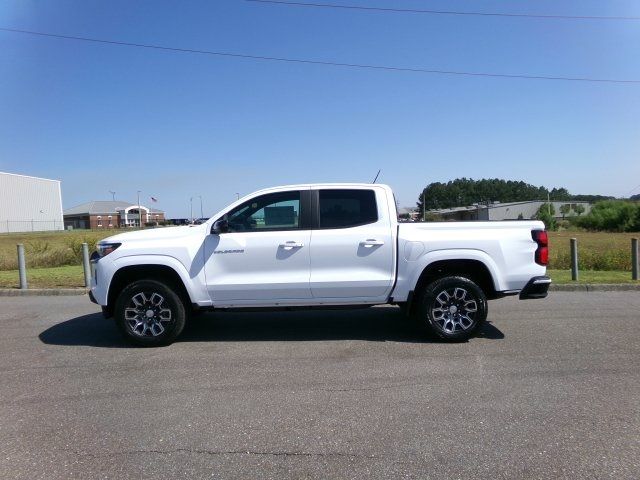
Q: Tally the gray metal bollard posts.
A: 4